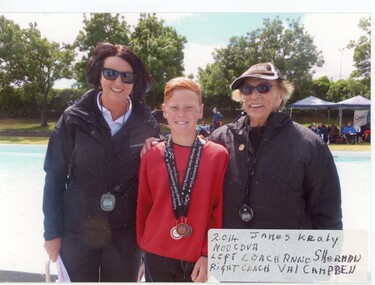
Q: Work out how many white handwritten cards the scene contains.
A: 1